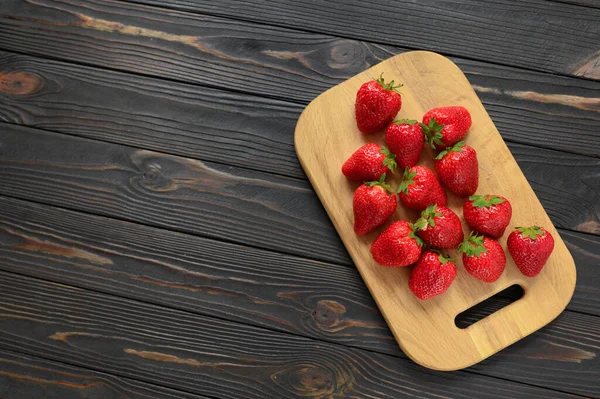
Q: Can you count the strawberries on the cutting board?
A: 13